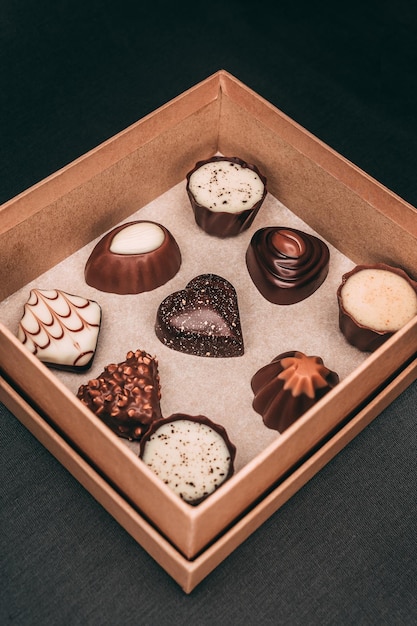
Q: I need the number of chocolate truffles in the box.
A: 9